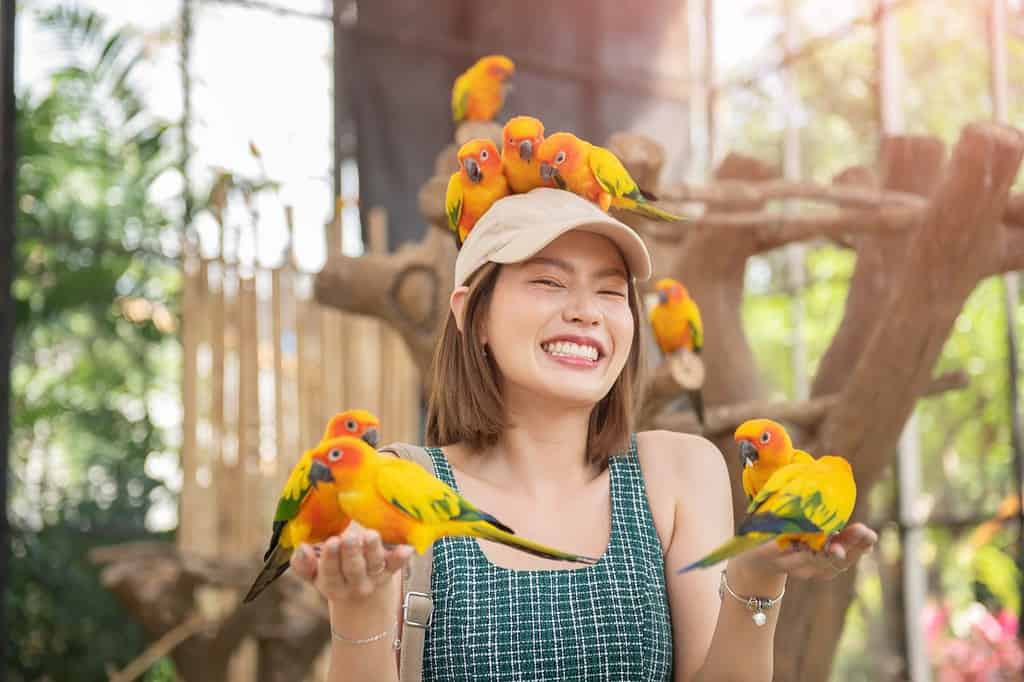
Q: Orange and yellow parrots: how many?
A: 9